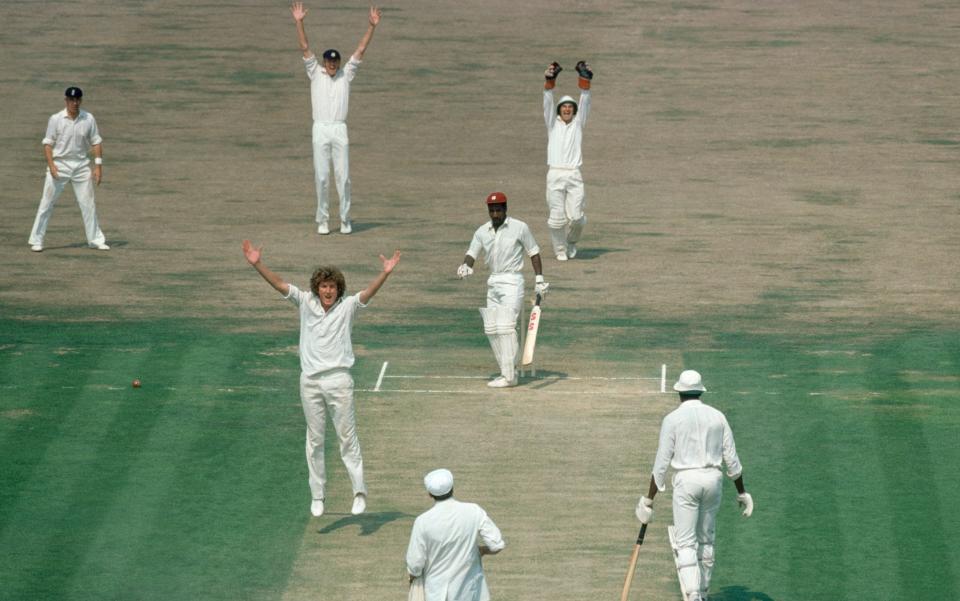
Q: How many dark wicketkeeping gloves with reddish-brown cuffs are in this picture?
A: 2